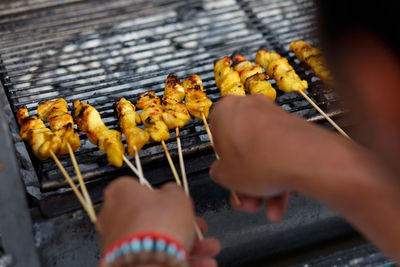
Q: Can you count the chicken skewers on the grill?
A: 11